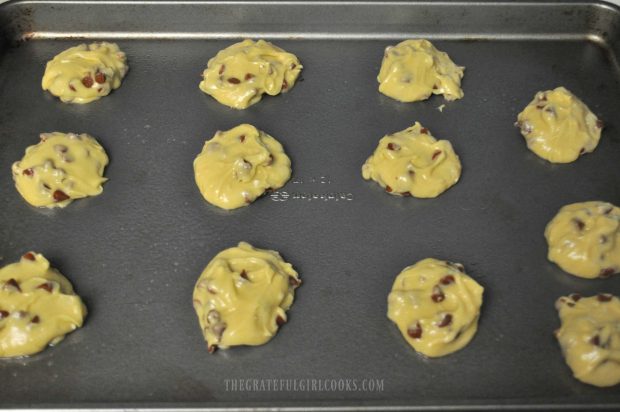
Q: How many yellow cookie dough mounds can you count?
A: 12